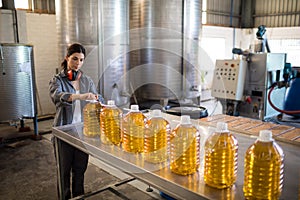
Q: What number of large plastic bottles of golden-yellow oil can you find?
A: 7